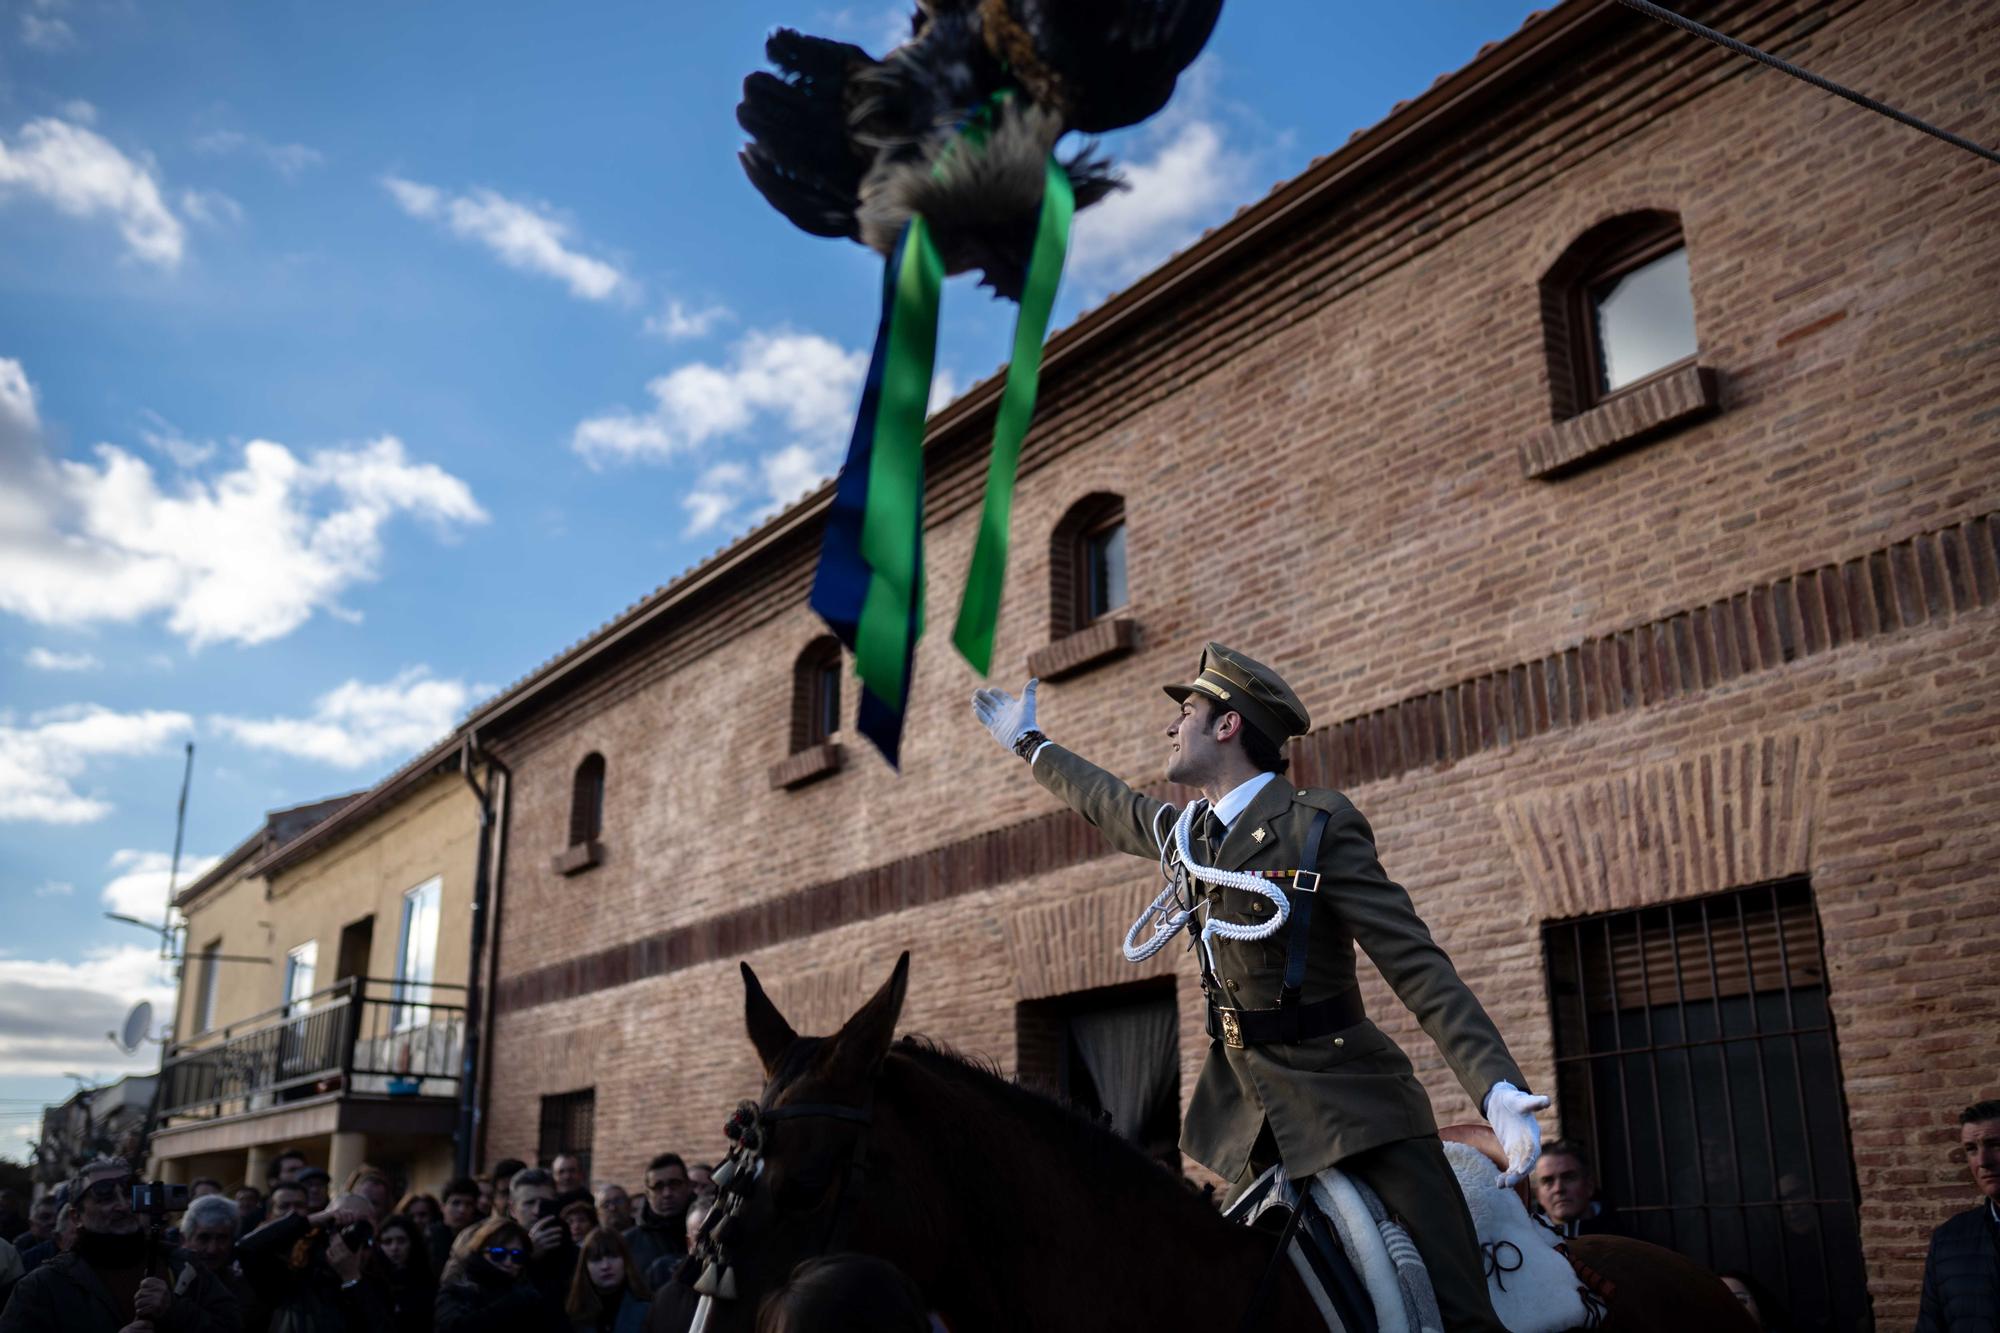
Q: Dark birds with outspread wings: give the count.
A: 1